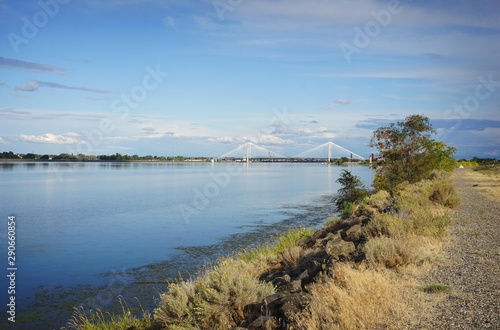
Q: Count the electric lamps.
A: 0